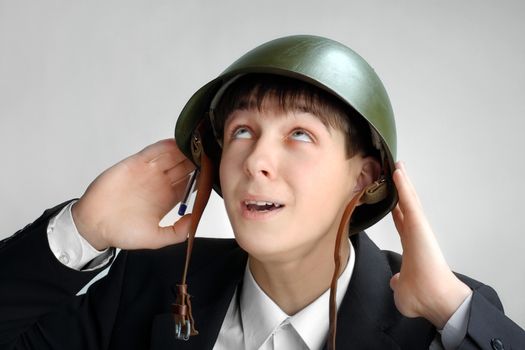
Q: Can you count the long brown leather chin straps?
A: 2